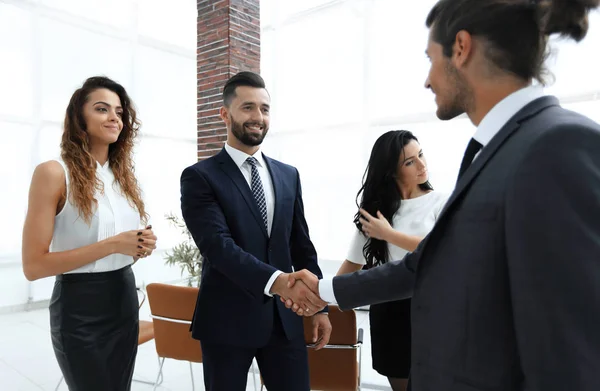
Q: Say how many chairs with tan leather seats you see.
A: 3